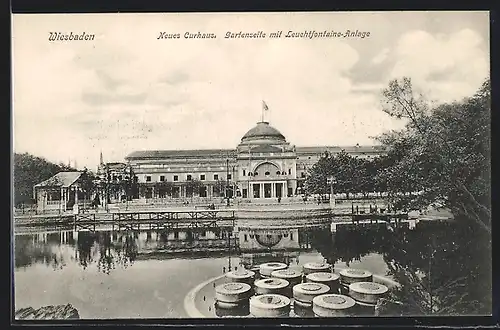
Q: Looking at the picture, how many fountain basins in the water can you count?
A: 12